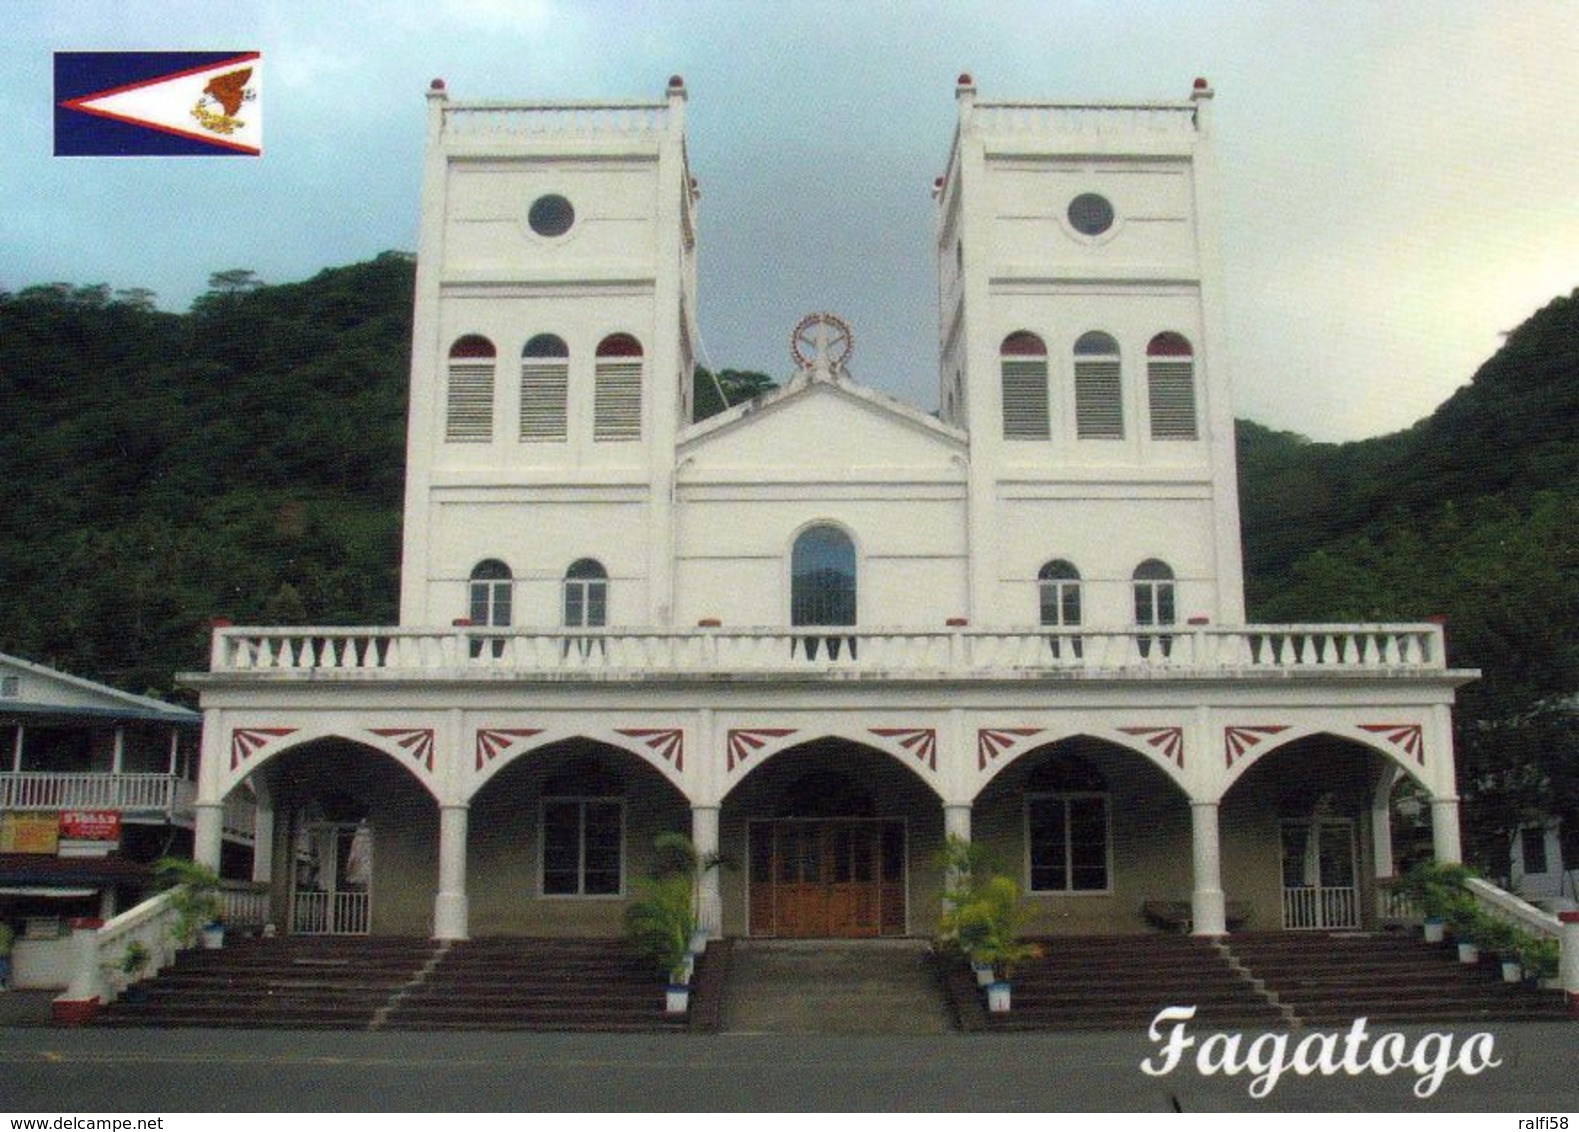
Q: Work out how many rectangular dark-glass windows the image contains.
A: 2